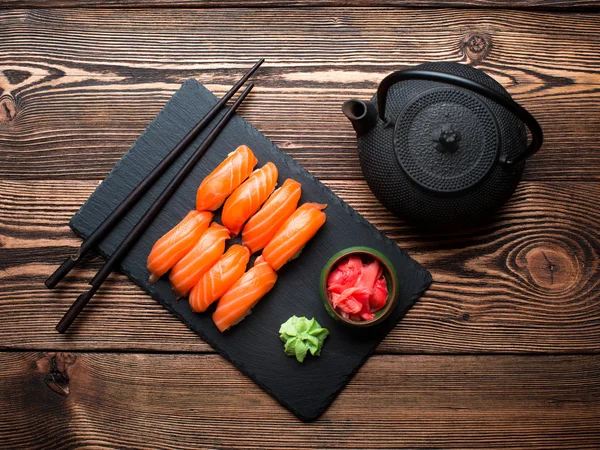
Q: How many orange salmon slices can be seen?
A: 8